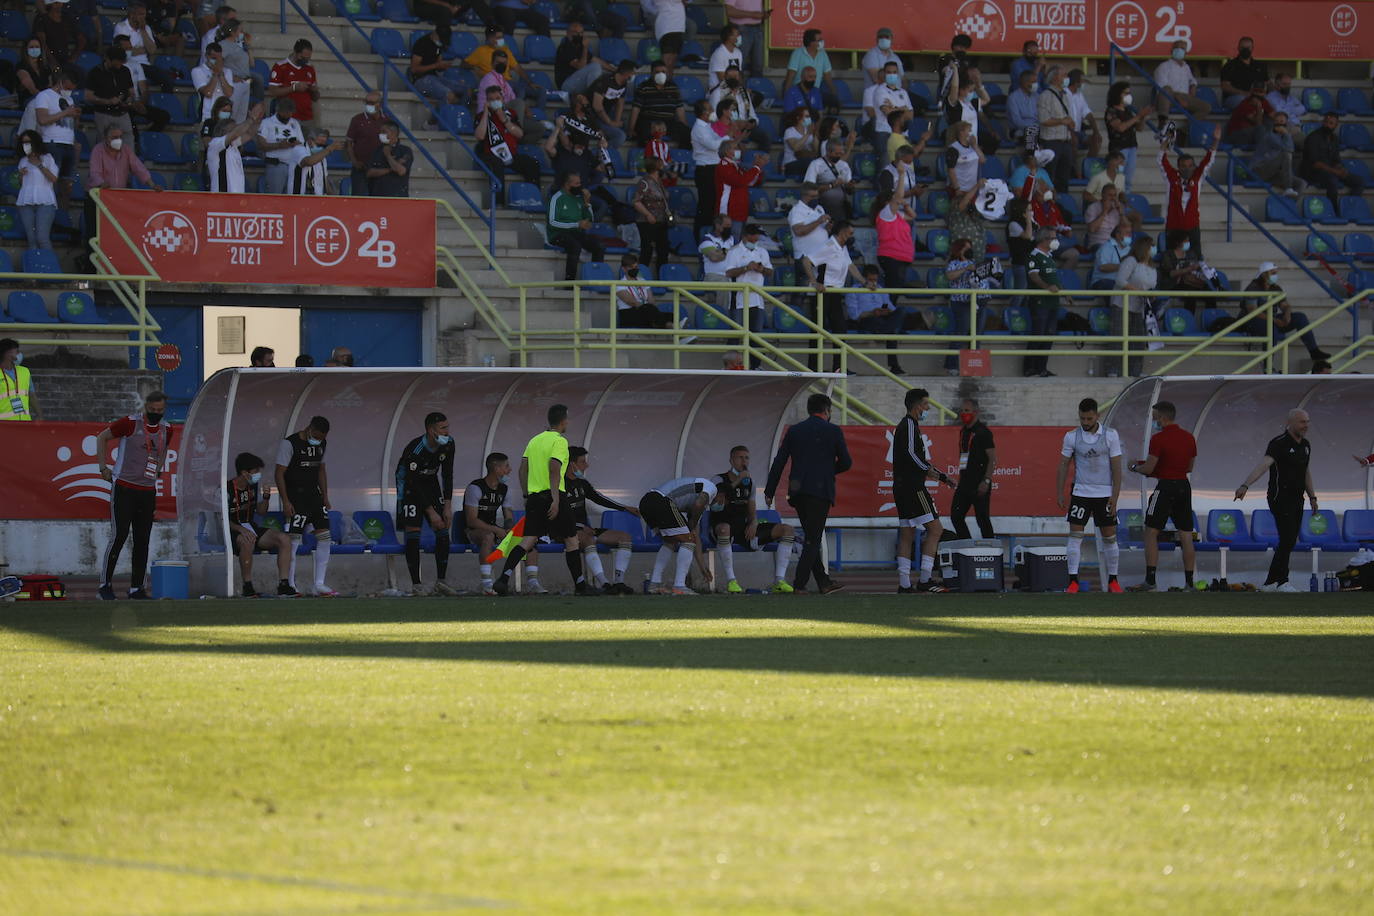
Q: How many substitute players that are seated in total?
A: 4